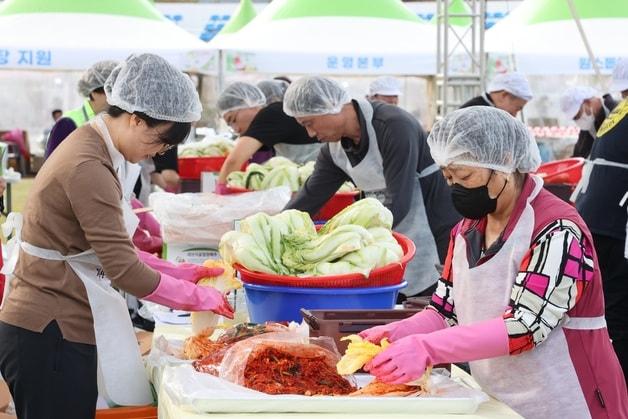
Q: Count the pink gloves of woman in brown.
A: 2